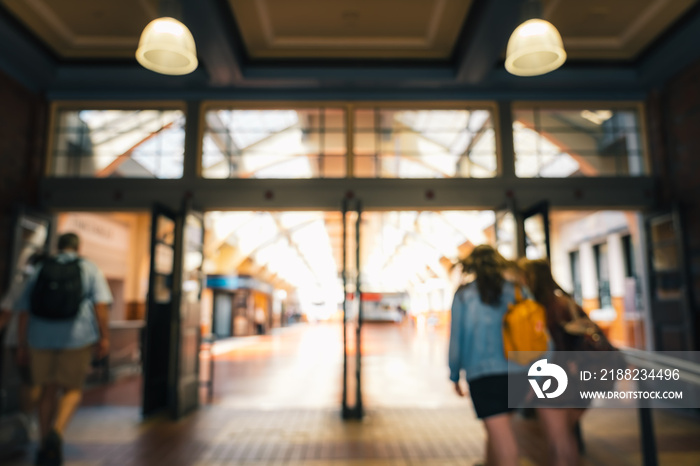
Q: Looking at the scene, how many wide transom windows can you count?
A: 4